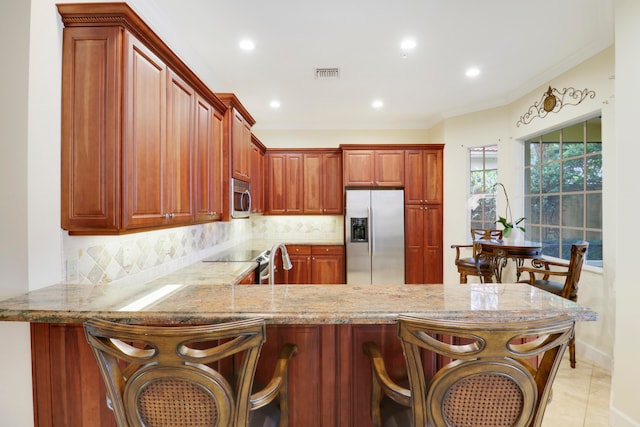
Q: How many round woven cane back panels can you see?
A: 2